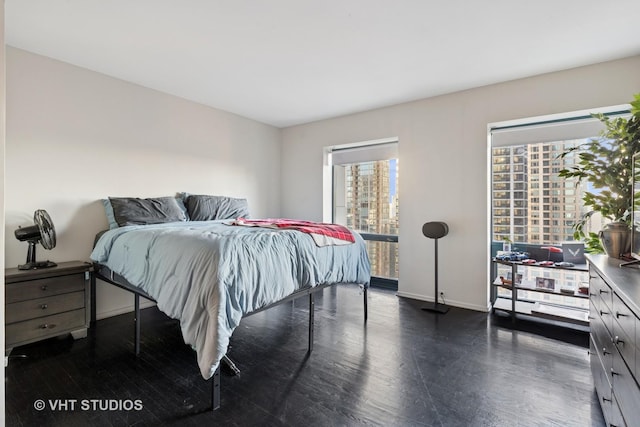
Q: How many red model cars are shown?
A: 2